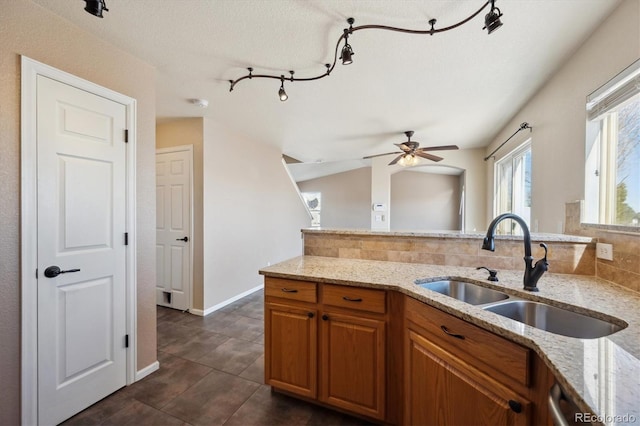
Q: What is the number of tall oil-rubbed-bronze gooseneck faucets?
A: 1